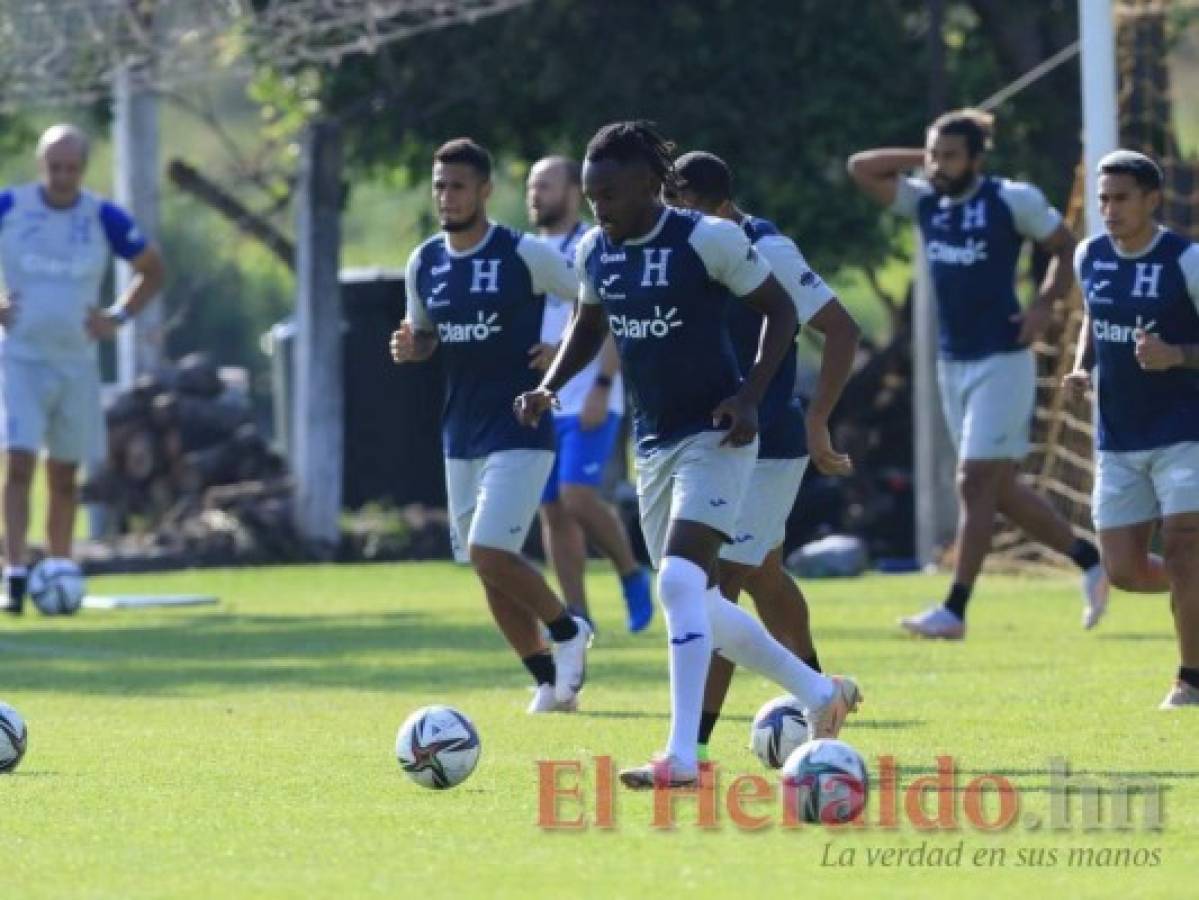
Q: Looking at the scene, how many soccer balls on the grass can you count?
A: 5